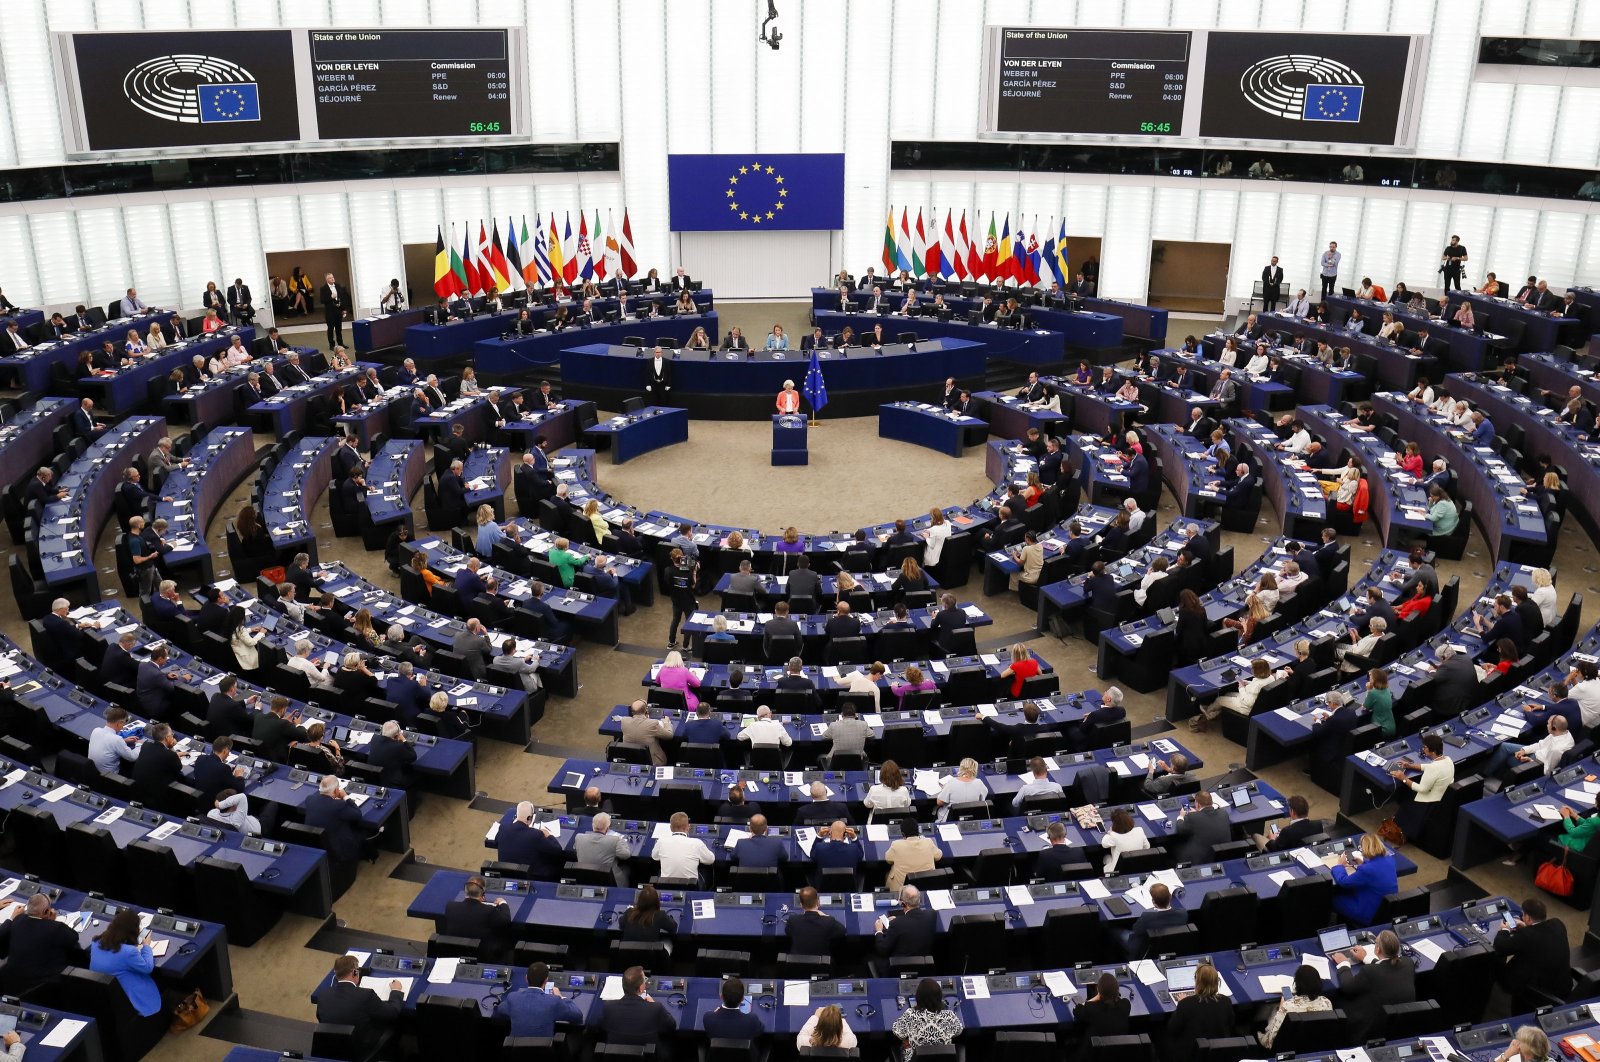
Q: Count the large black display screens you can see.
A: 4